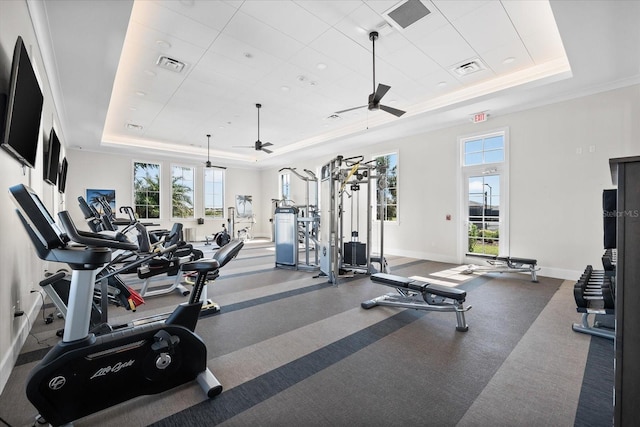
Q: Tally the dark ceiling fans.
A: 3